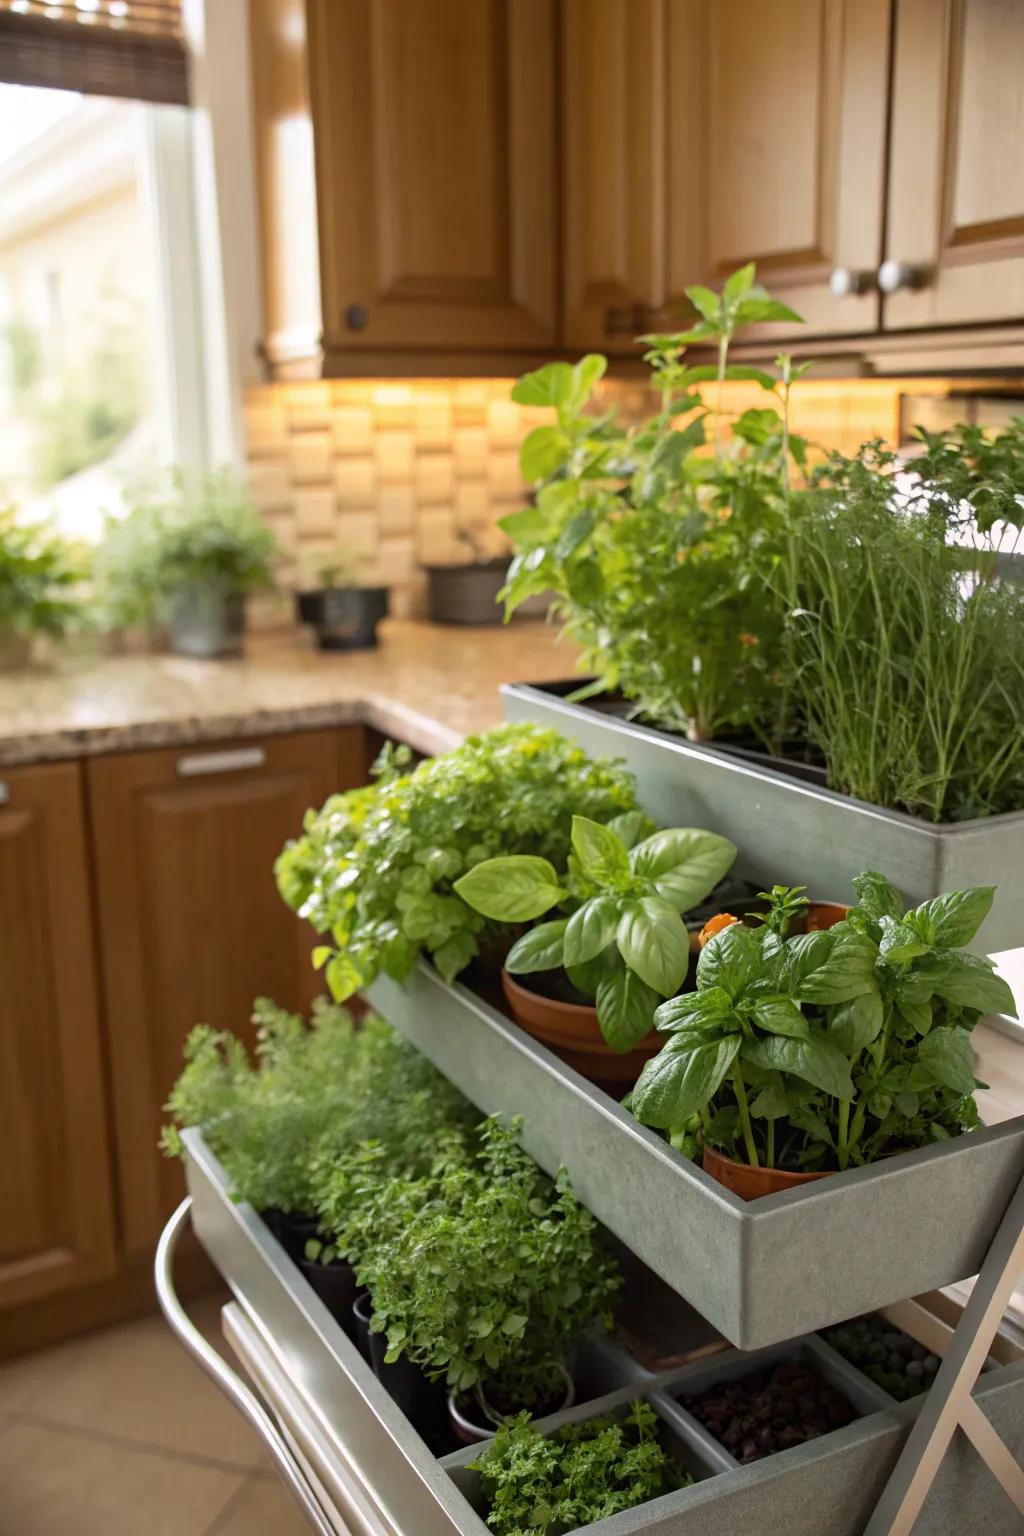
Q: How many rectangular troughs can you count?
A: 3